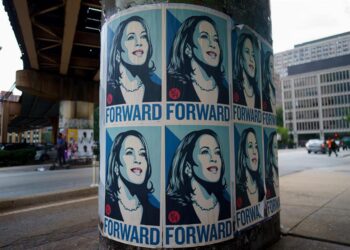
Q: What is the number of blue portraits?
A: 8